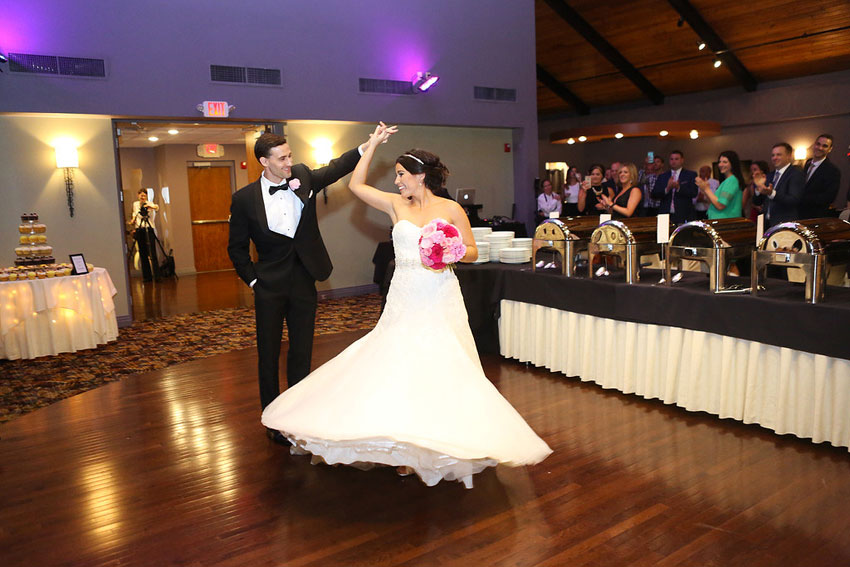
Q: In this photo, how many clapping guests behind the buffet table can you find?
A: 4